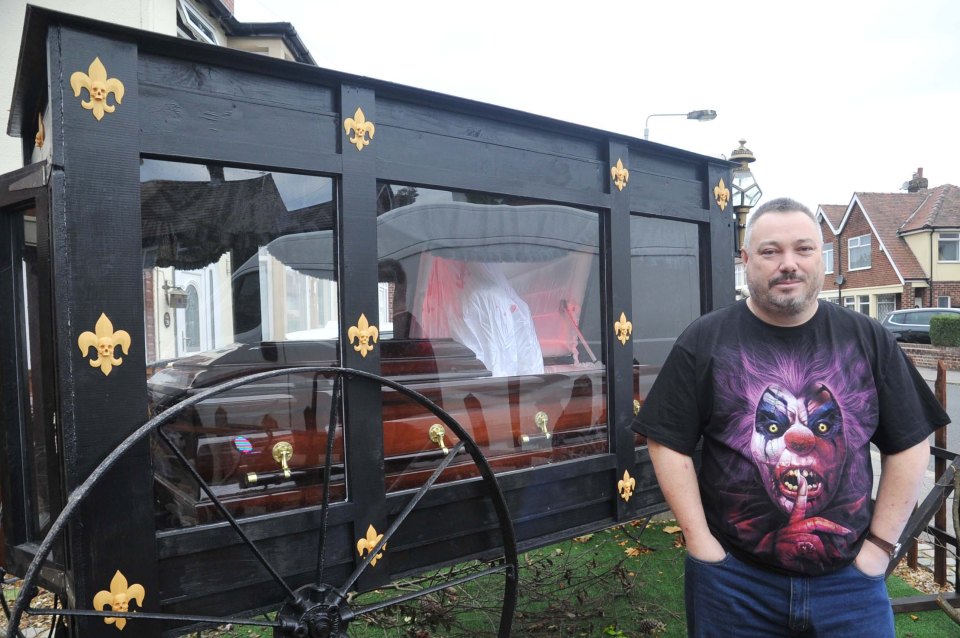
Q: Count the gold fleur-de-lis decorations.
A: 11